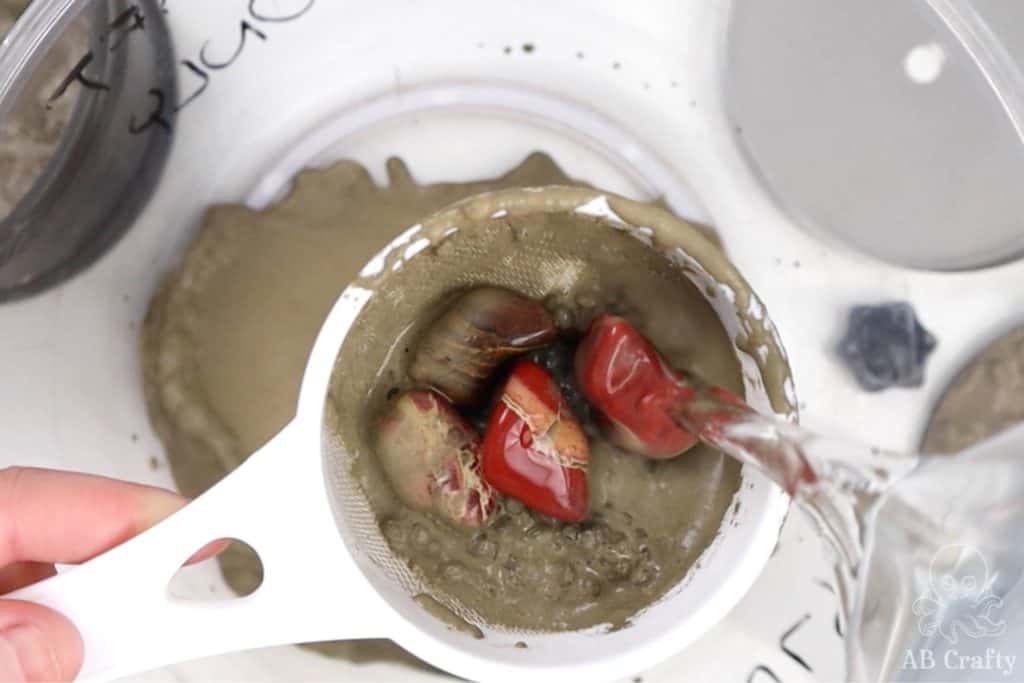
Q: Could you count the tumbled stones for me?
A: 4